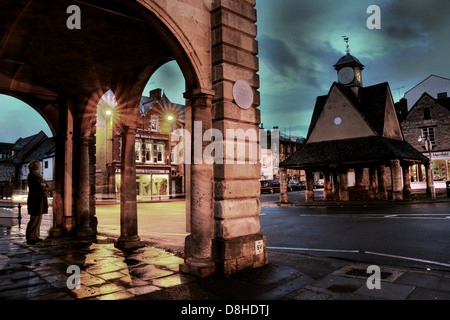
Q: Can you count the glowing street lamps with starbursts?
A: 2